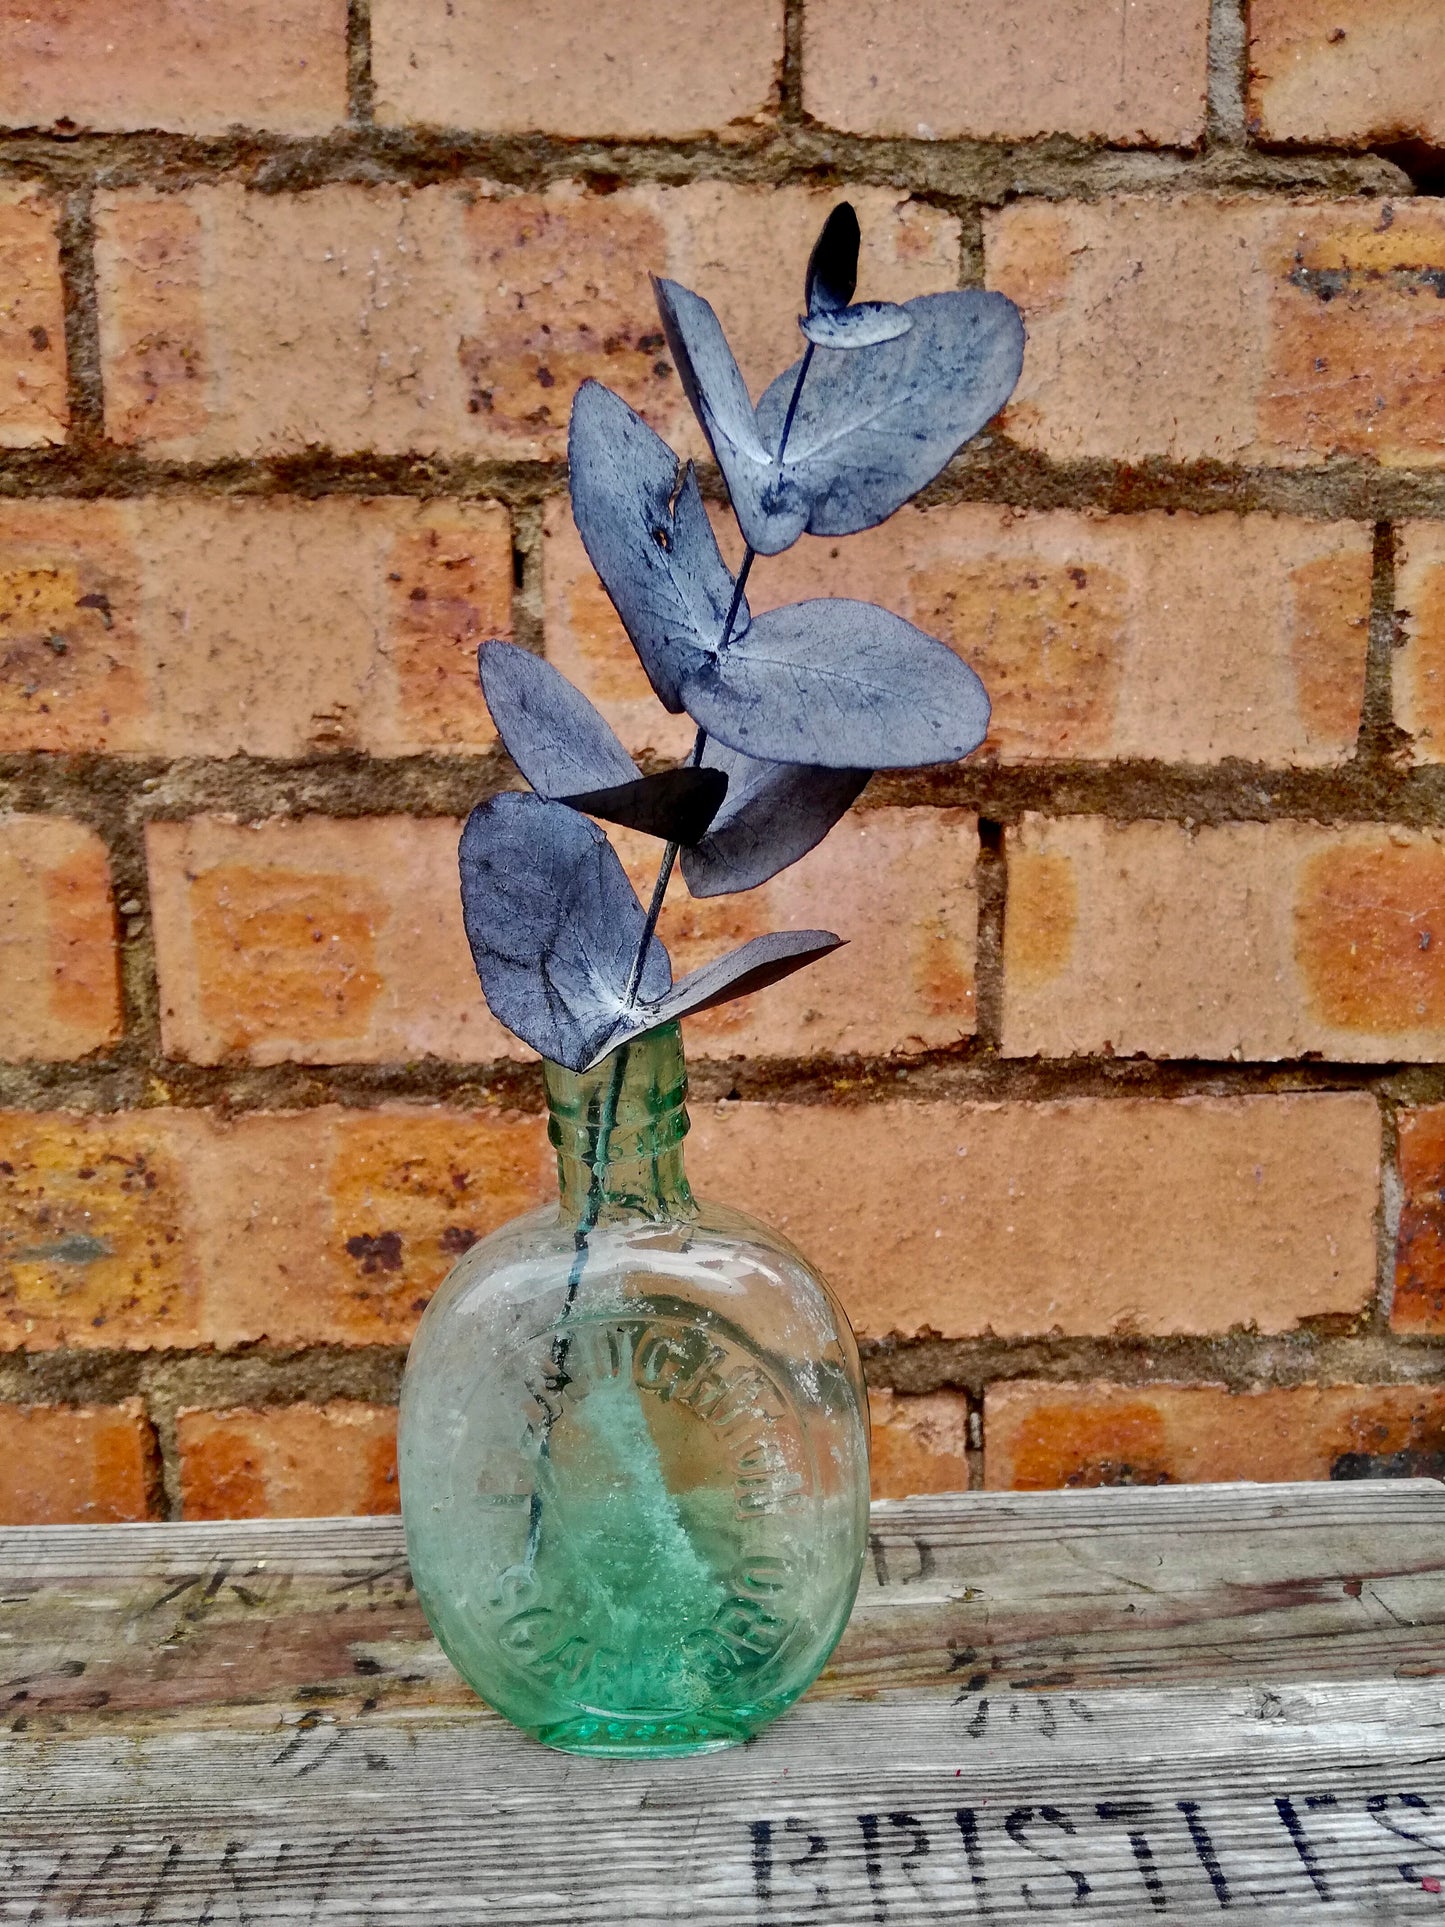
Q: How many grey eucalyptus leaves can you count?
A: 10